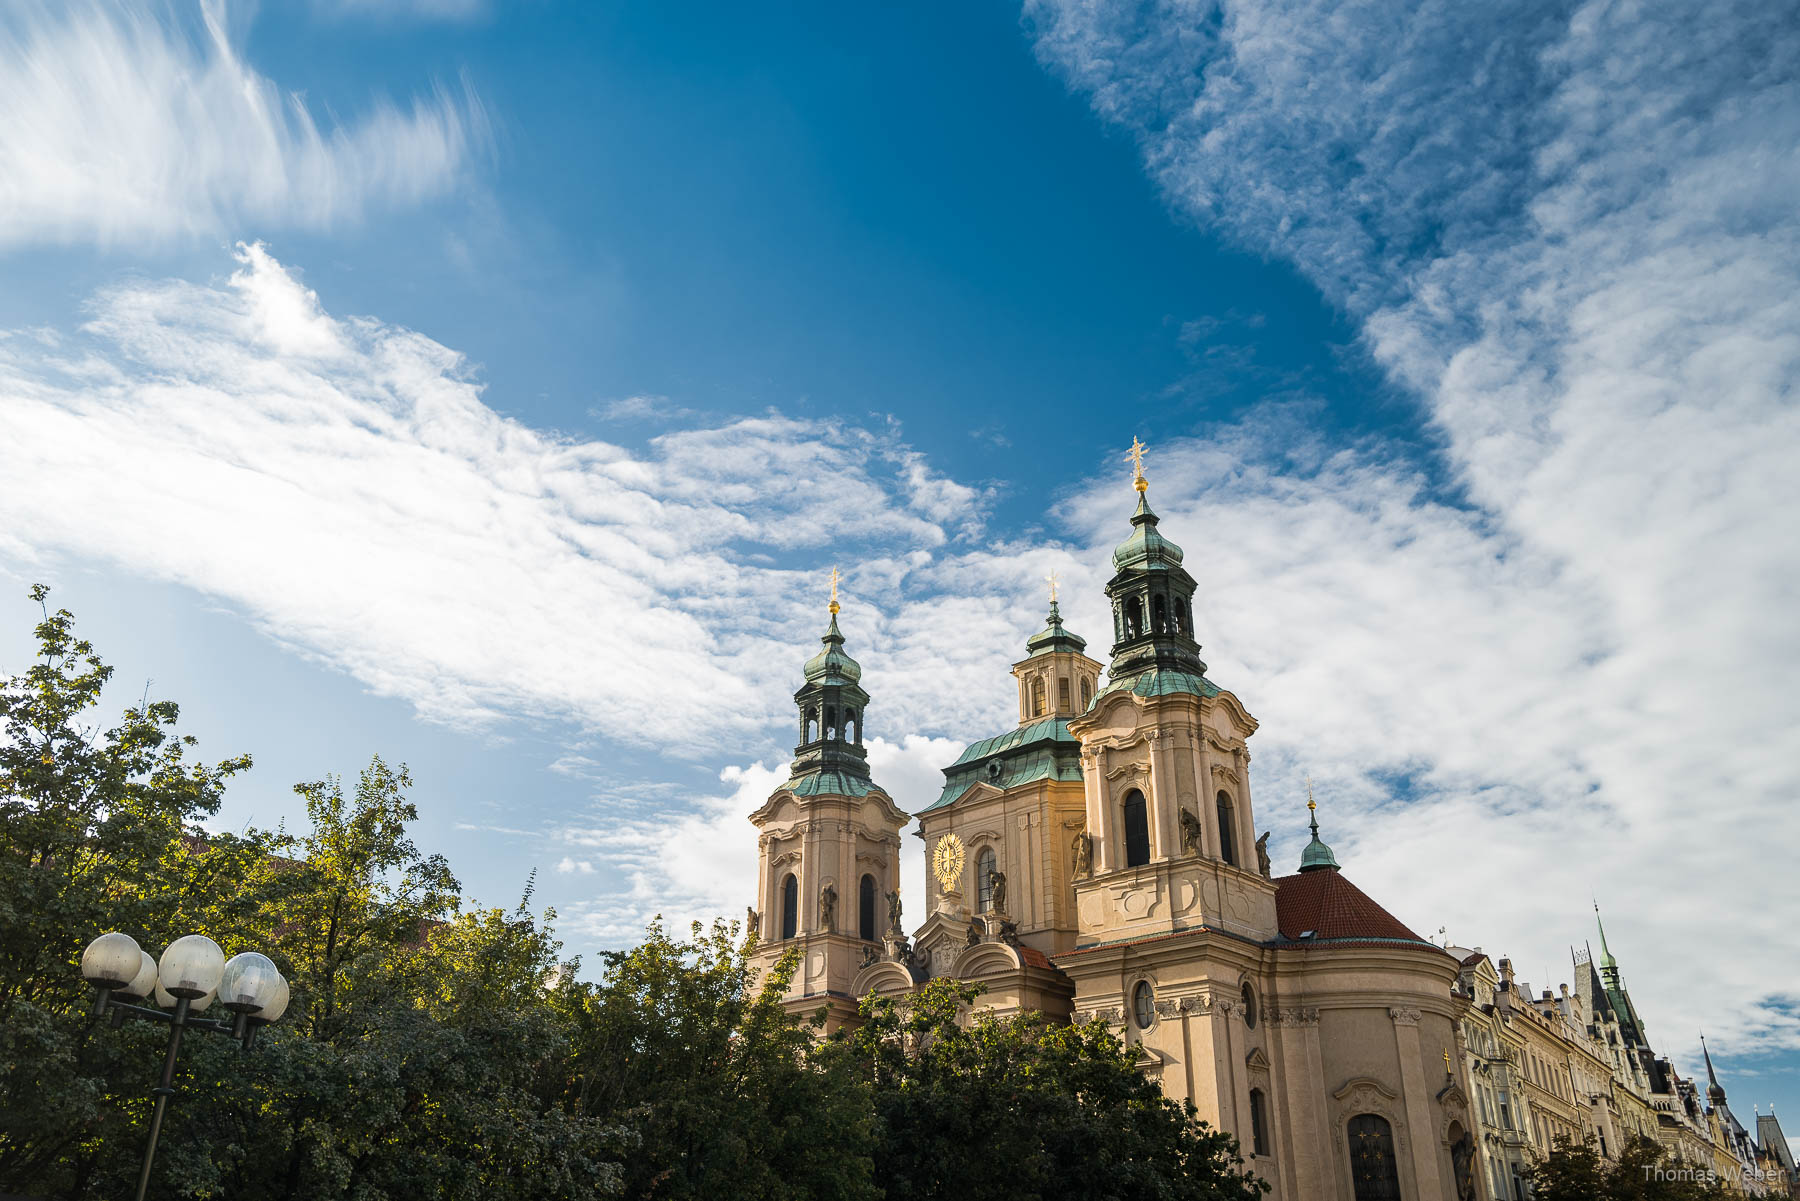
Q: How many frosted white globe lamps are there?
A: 6